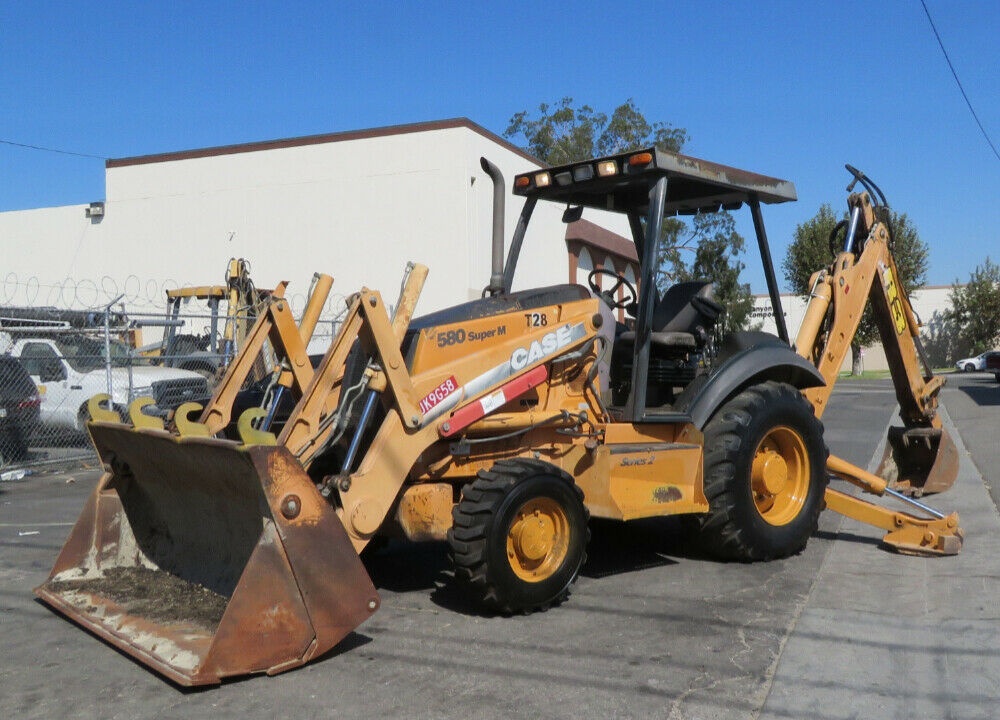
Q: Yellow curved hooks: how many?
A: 4